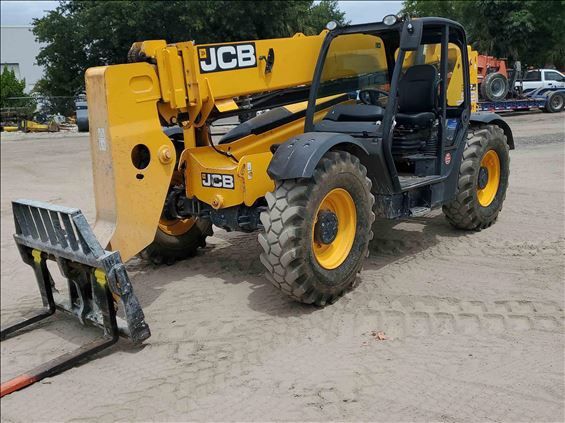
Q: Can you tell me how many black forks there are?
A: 2